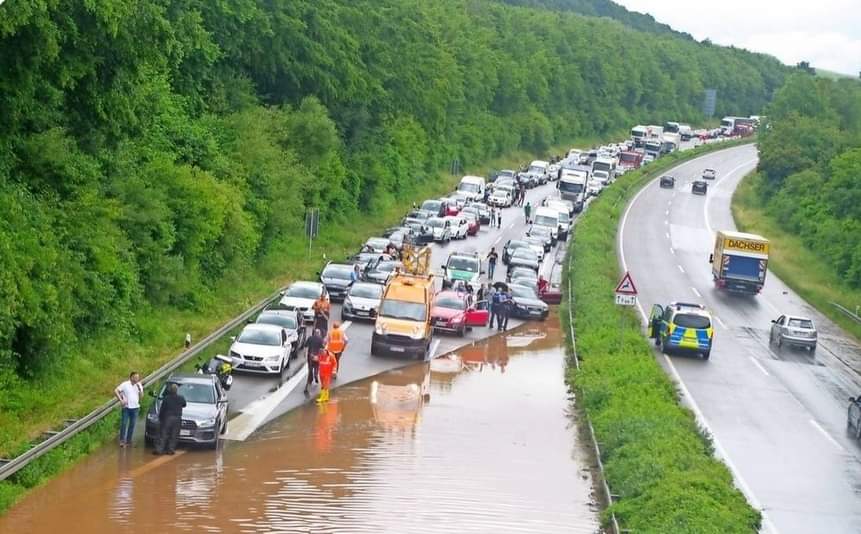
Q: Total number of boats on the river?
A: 0